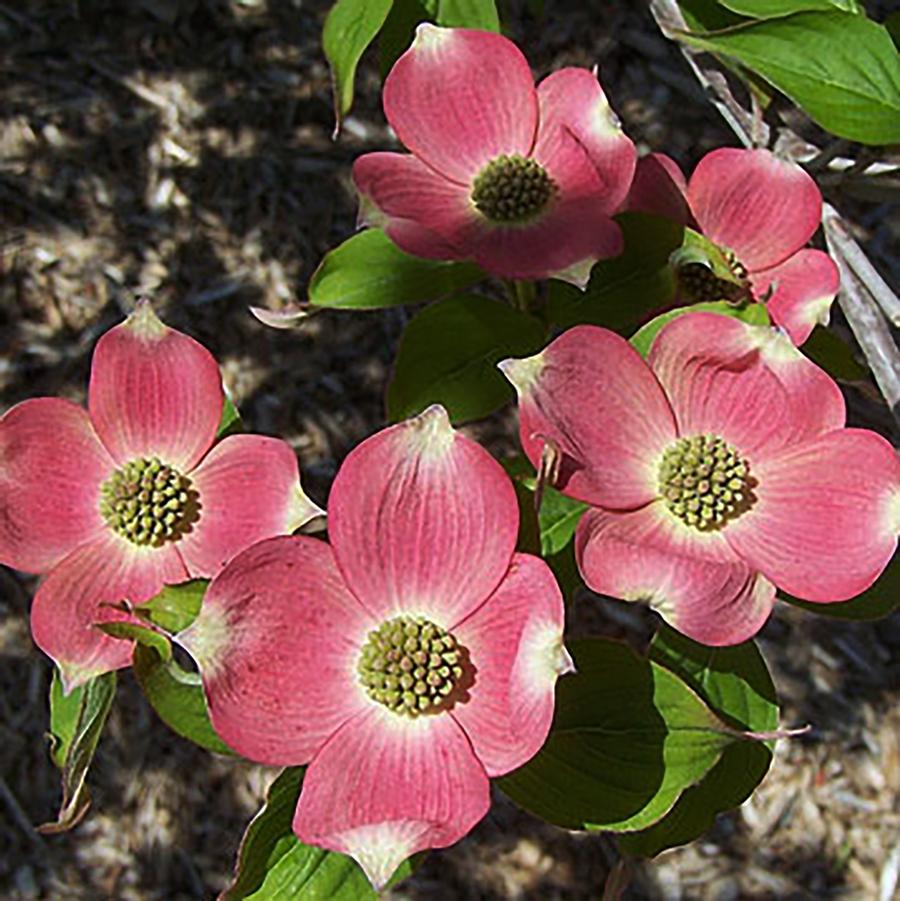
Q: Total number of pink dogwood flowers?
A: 5